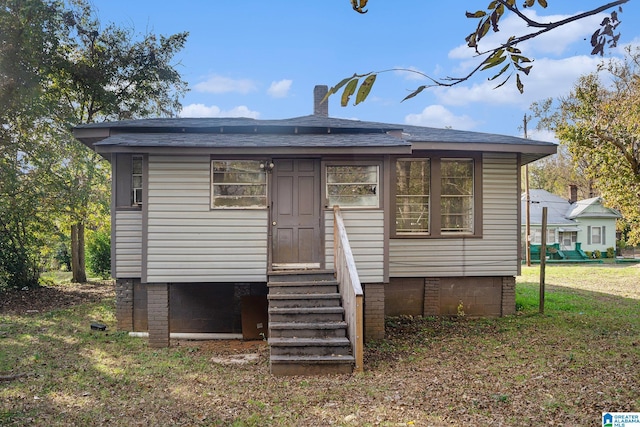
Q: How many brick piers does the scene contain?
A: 5